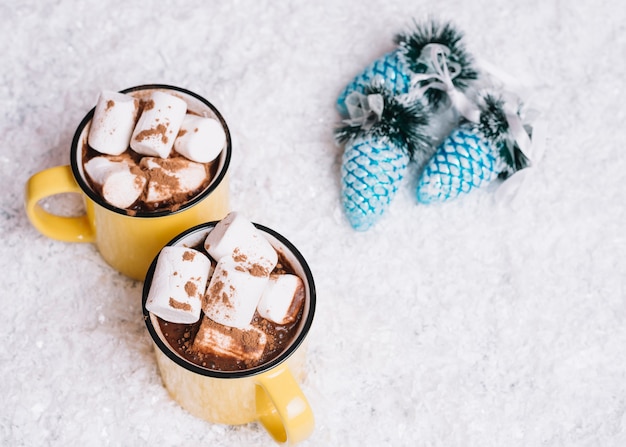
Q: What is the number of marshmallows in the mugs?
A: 10